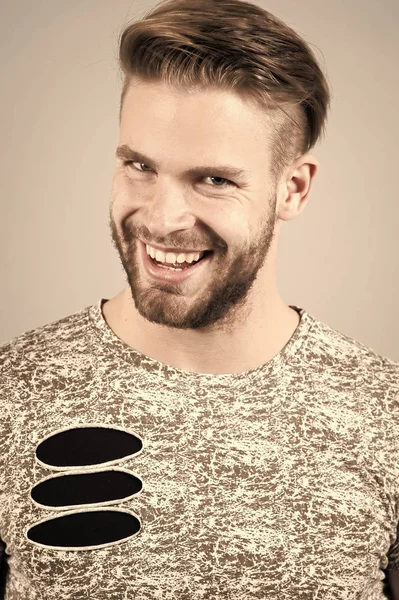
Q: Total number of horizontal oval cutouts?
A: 3